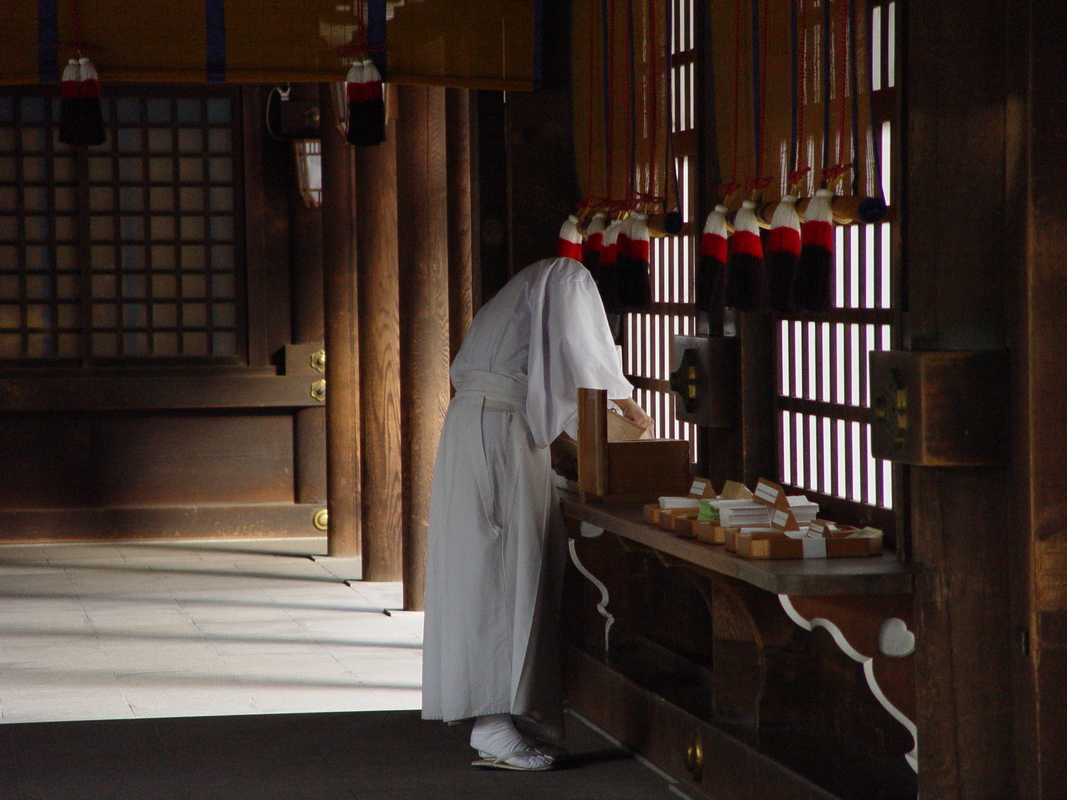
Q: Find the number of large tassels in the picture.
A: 13